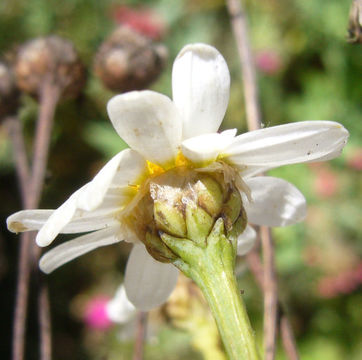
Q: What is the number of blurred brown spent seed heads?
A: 3